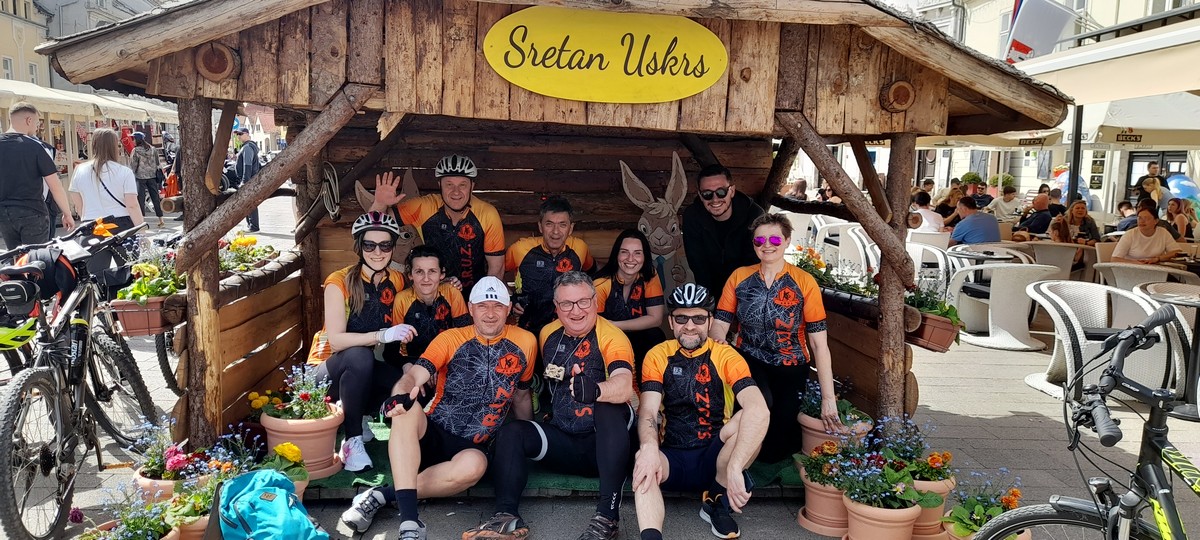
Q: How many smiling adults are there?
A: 10